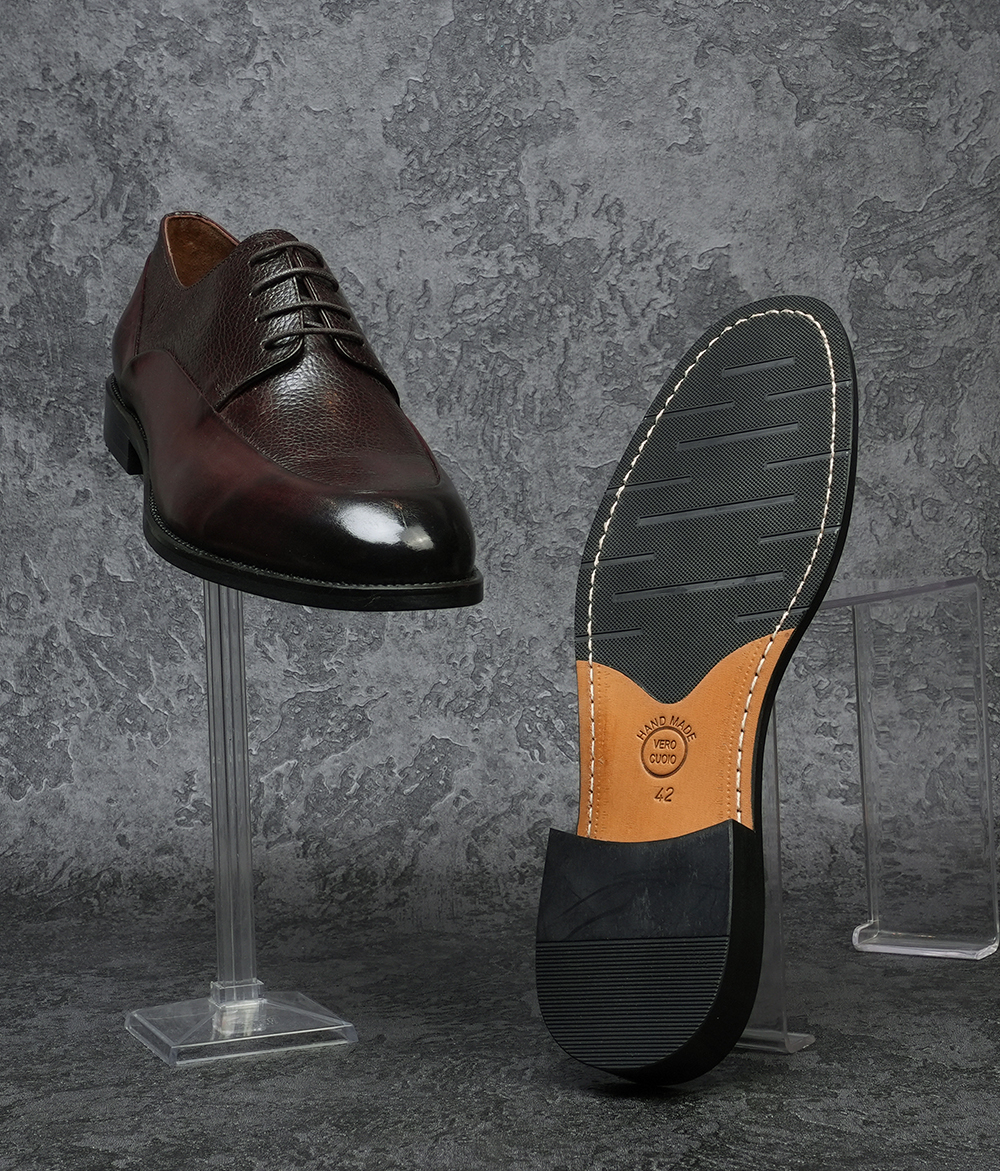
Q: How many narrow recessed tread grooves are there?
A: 12